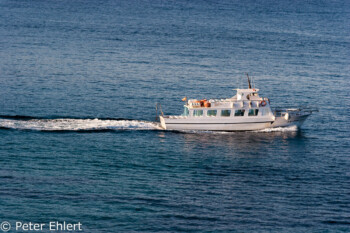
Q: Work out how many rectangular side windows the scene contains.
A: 5